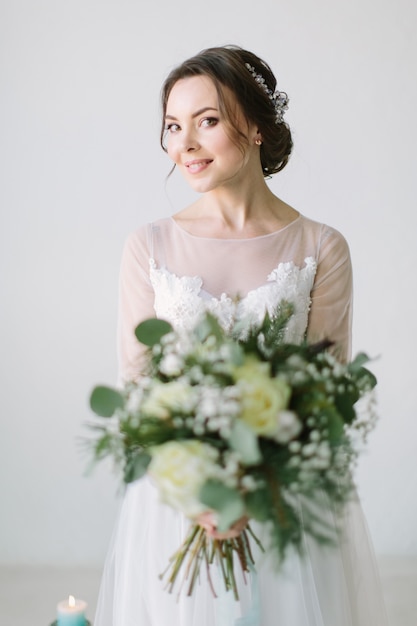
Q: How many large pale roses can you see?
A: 3